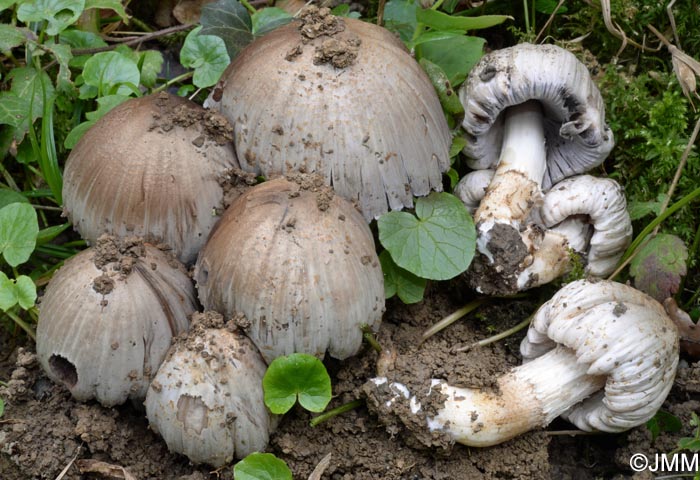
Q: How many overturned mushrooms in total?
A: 3